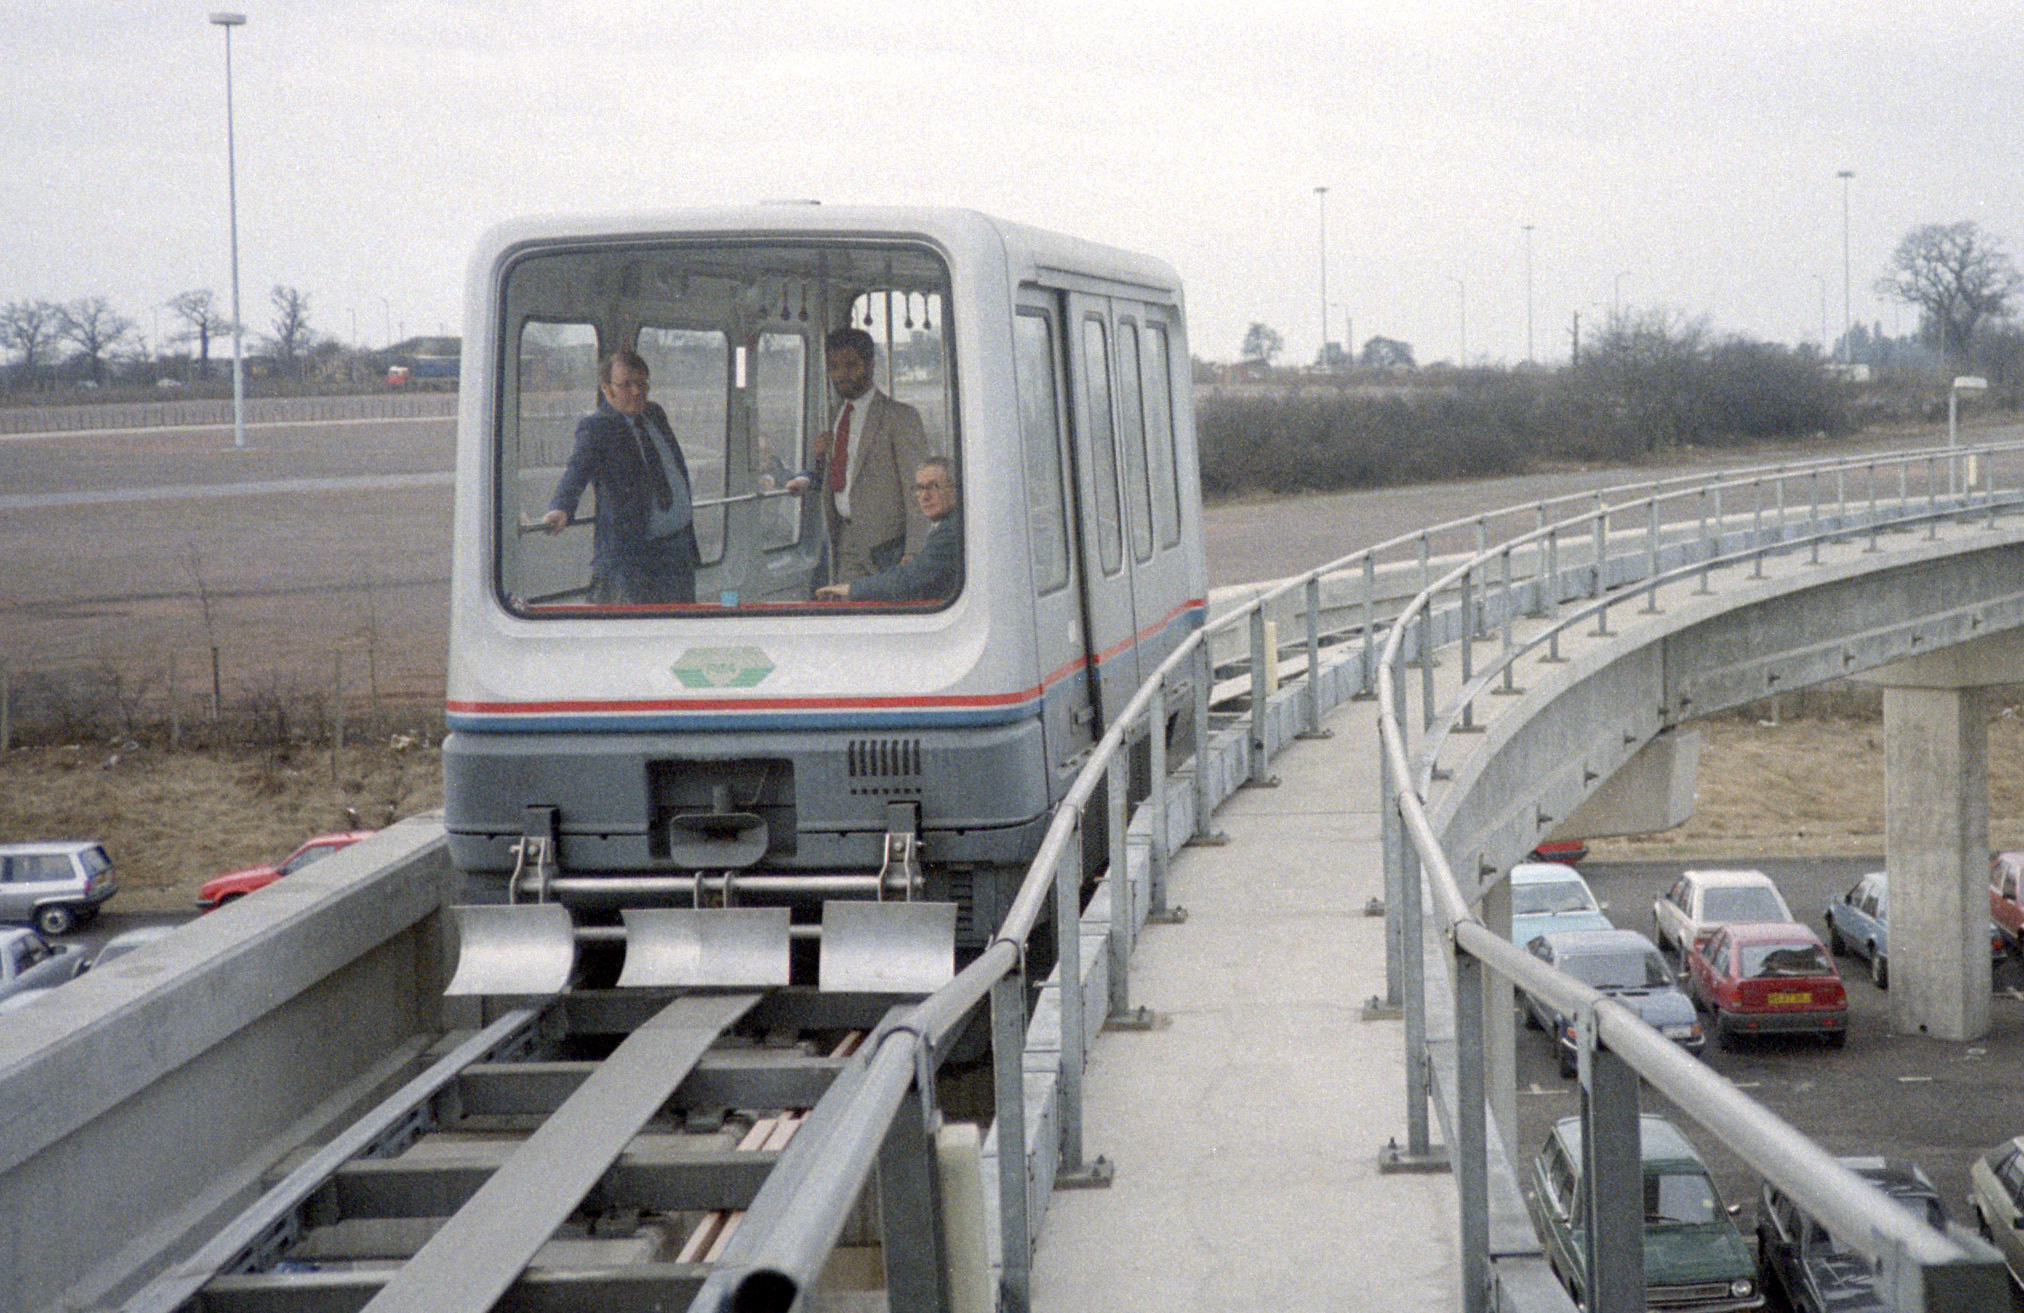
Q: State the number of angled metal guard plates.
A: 3